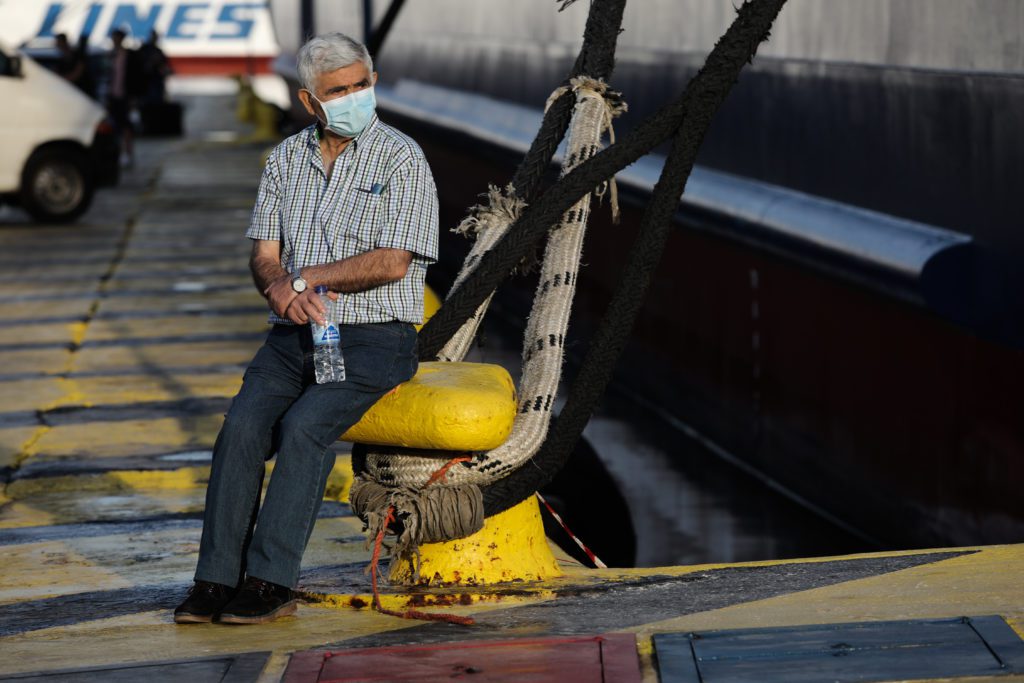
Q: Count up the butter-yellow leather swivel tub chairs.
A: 0